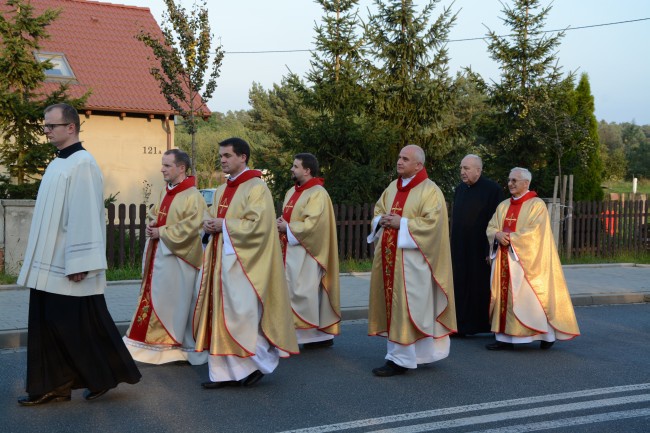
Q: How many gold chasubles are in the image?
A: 5